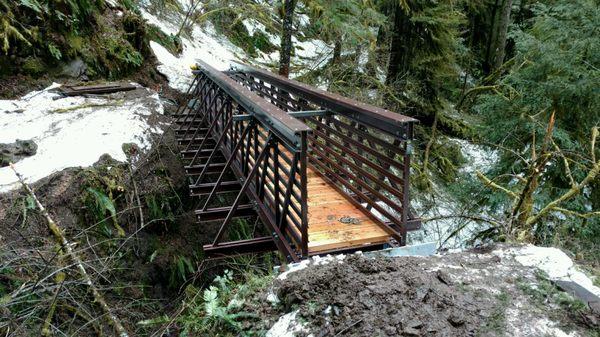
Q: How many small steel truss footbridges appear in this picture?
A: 1